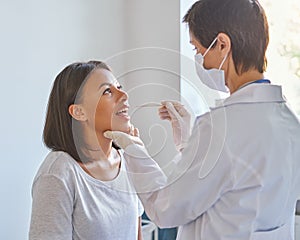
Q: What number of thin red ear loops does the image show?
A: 0